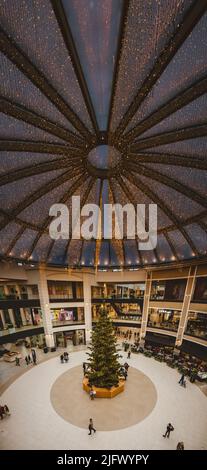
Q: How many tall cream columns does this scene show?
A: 4